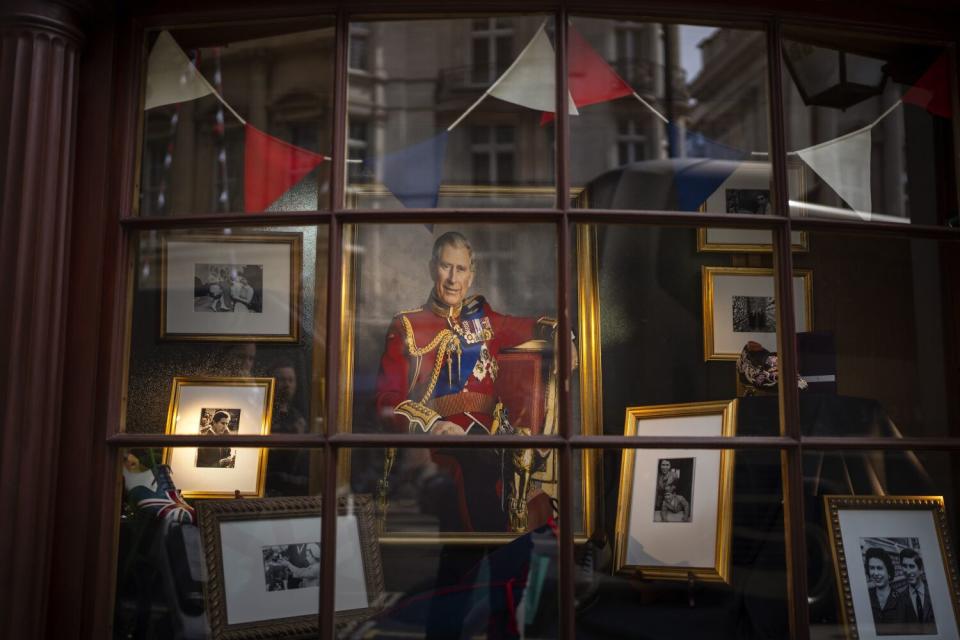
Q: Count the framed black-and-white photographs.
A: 7